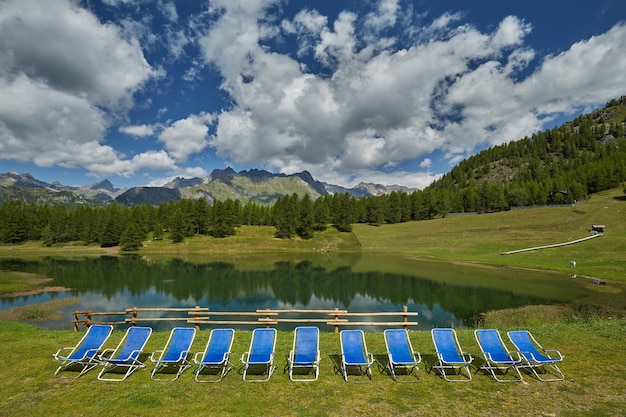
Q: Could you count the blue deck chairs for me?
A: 11